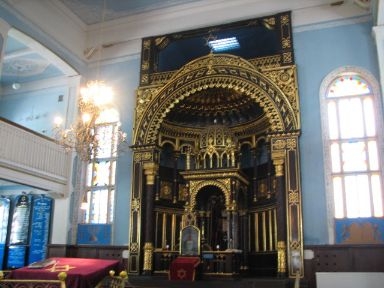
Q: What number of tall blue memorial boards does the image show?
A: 3